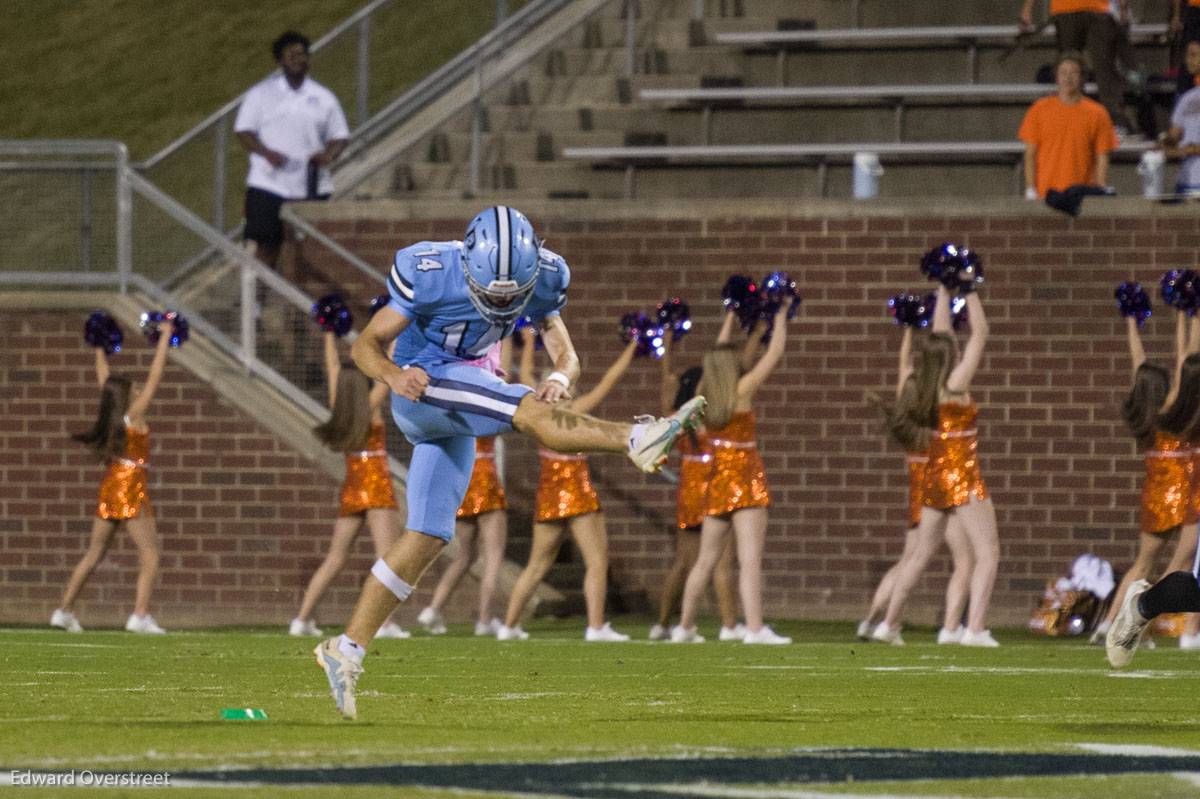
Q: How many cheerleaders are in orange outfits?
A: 10